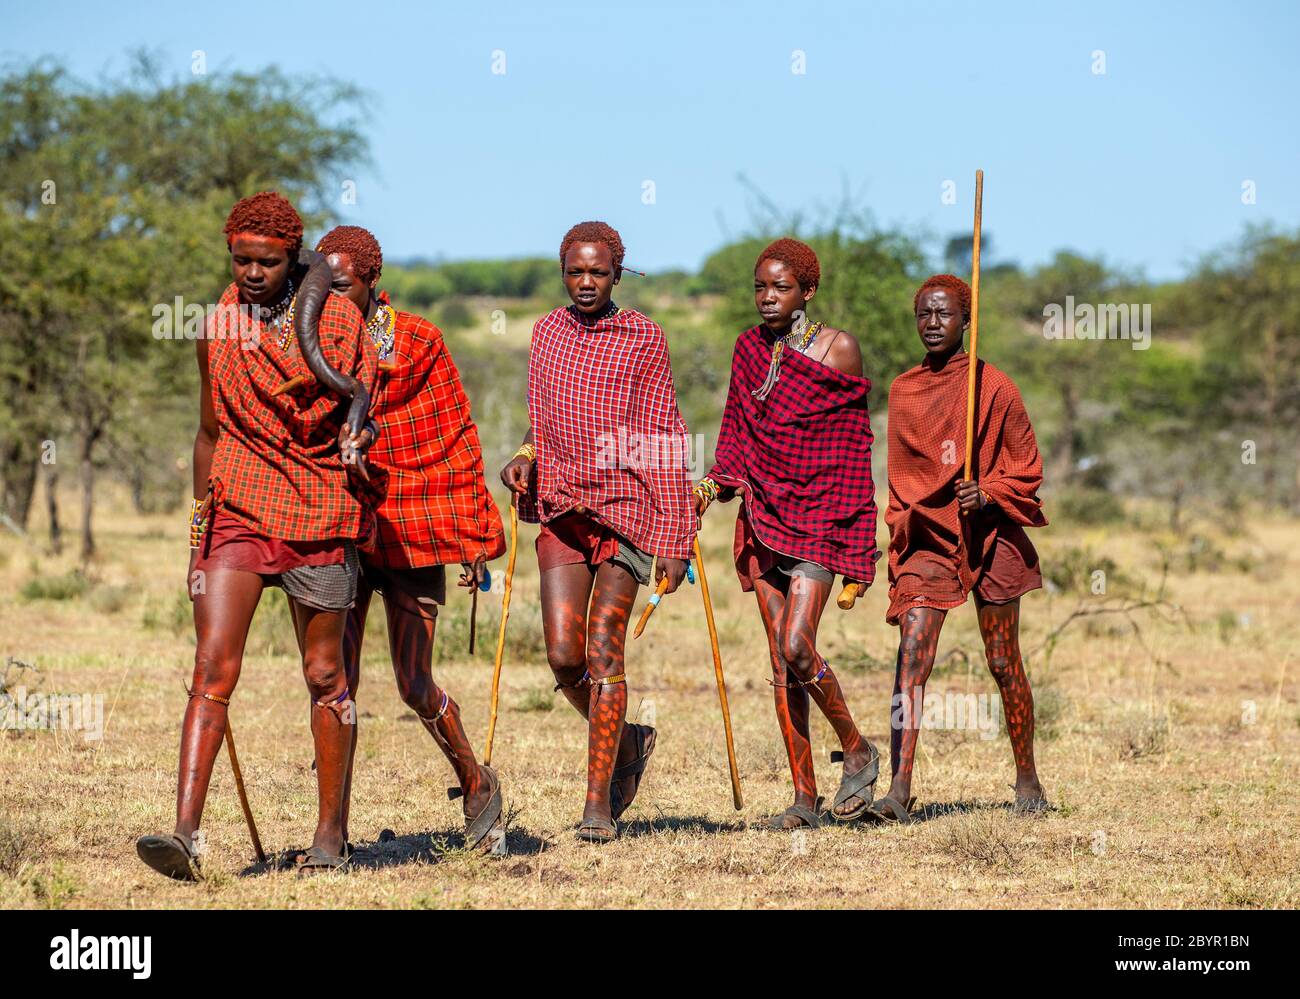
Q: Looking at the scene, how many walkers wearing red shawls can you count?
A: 5